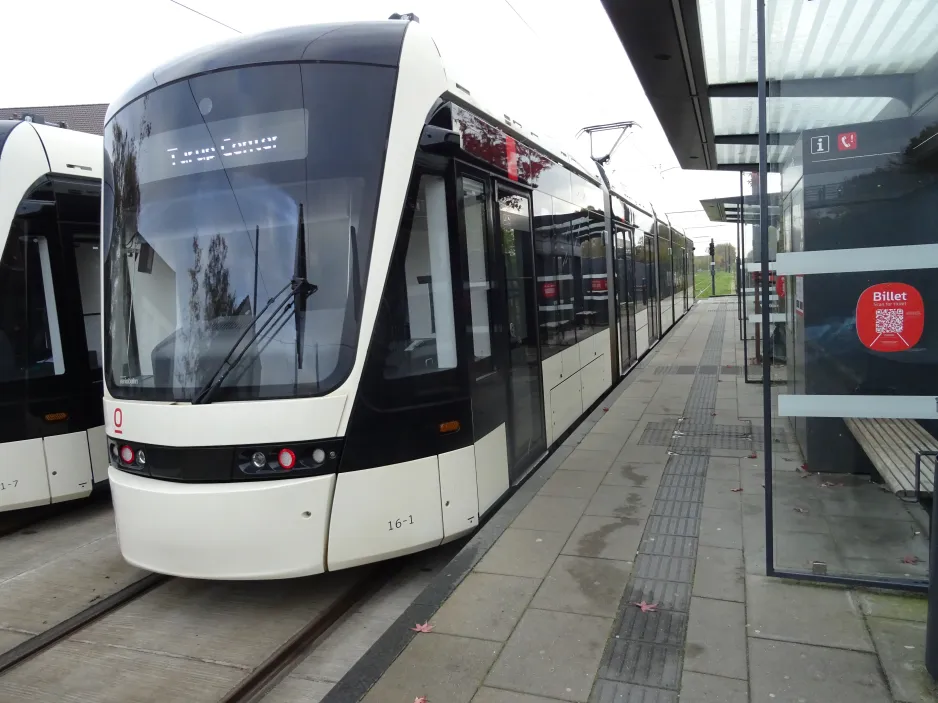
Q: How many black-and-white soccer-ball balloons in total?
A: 0